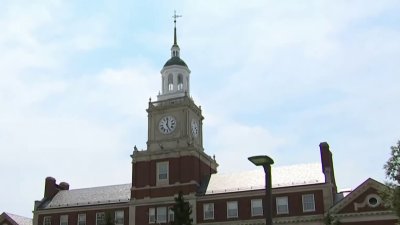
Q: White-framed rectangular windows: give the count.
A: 14